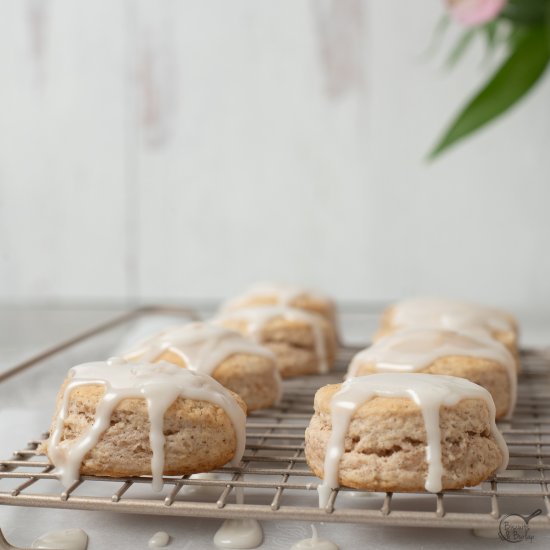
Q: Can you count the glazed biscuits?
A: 7